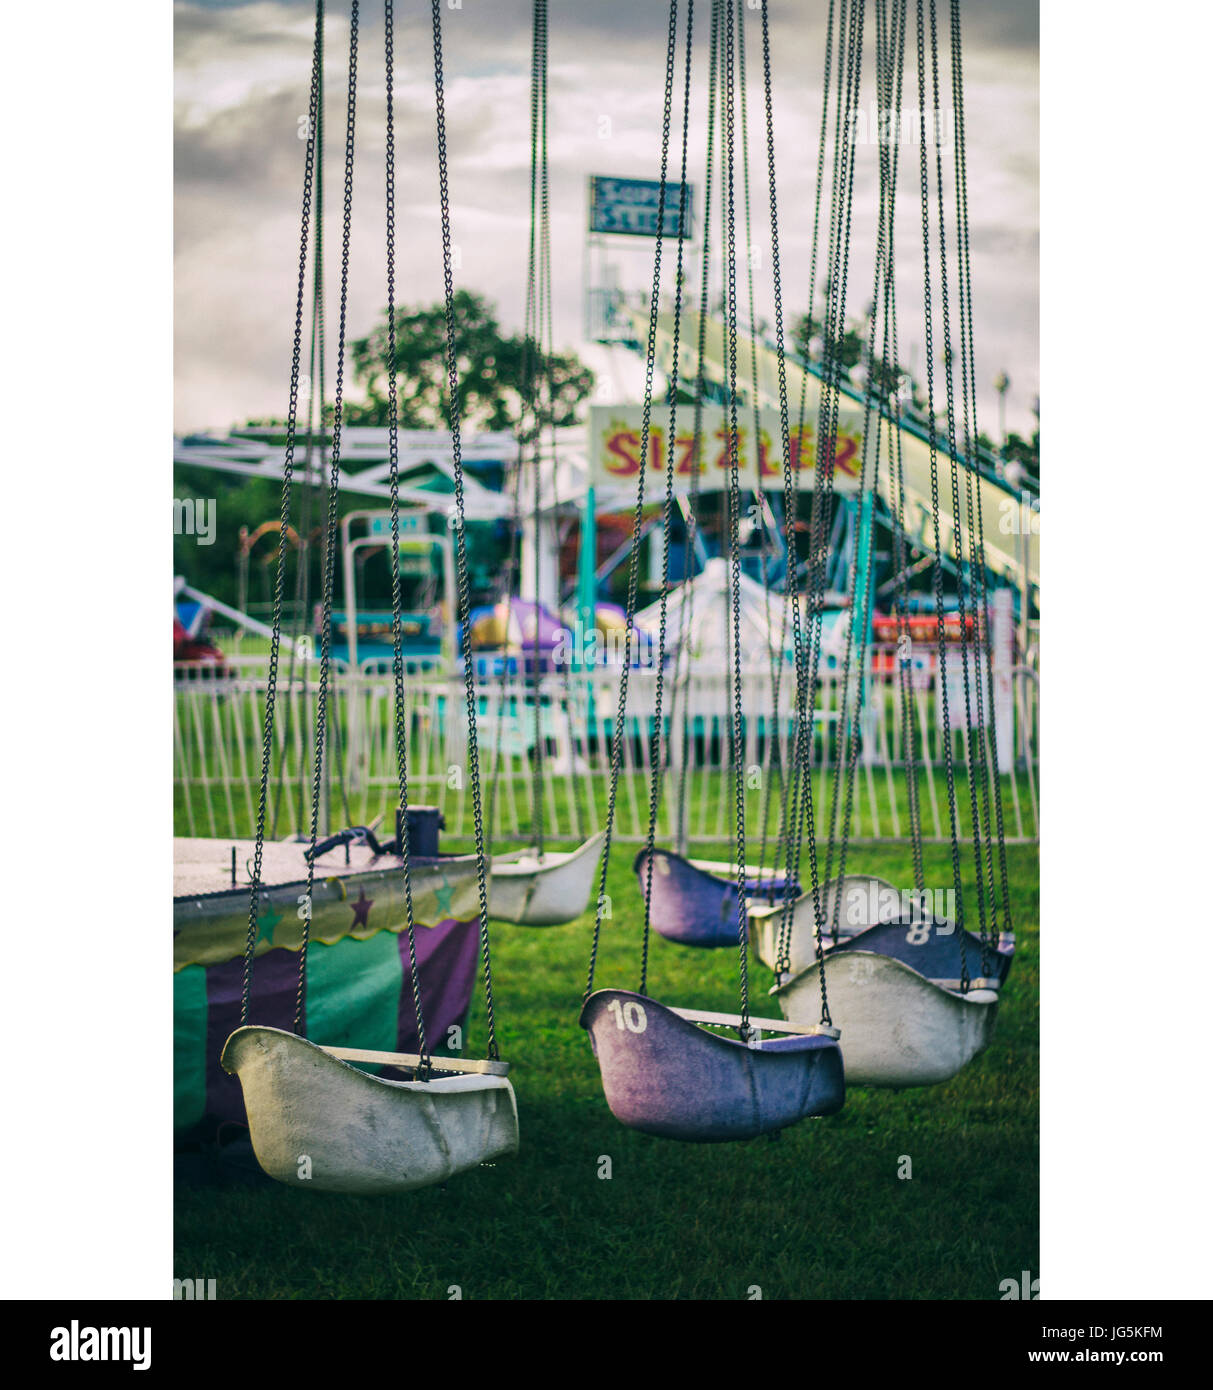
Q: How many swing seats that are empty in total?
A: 7